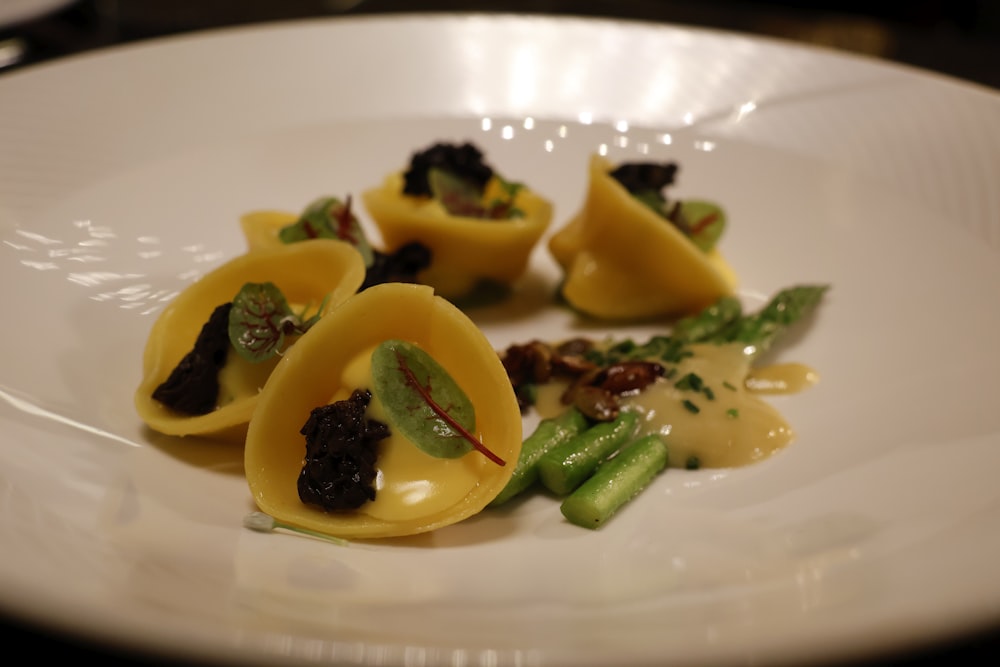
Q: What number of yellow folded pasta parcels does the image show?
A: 5